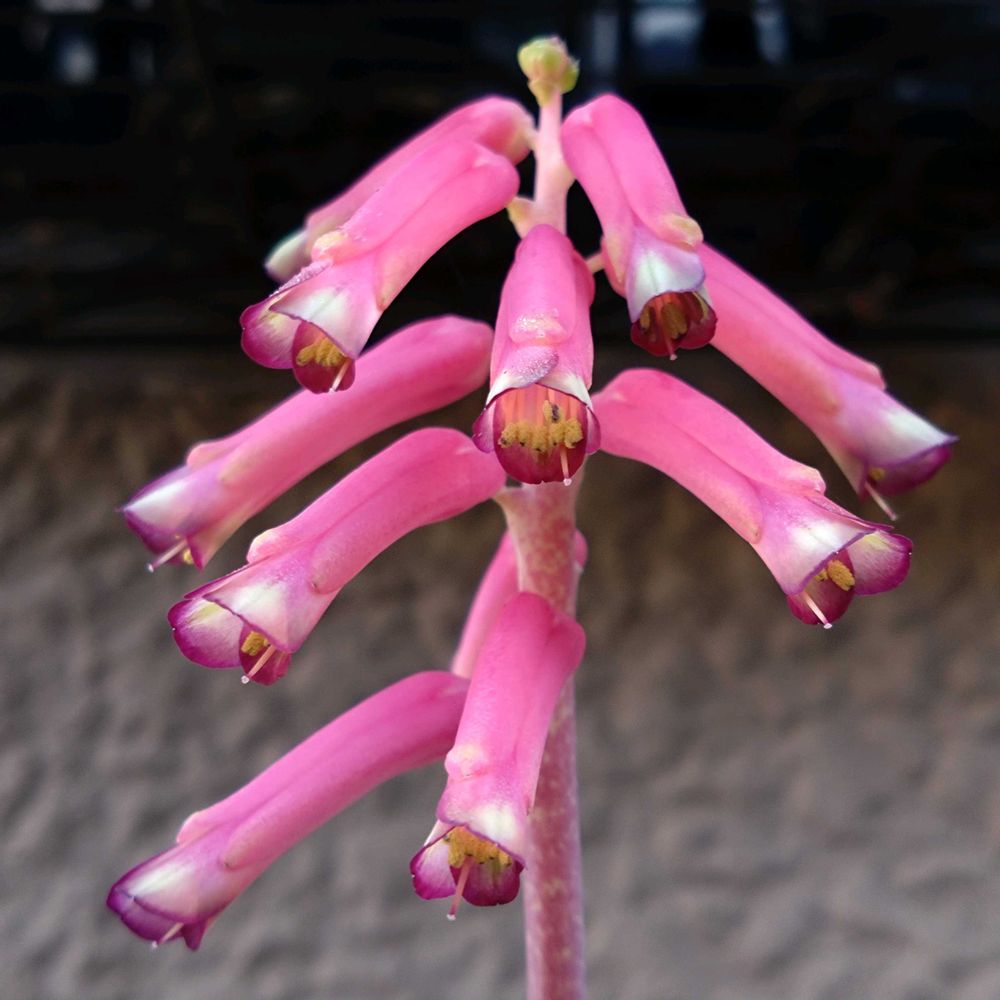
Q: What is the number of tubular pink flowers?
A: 11